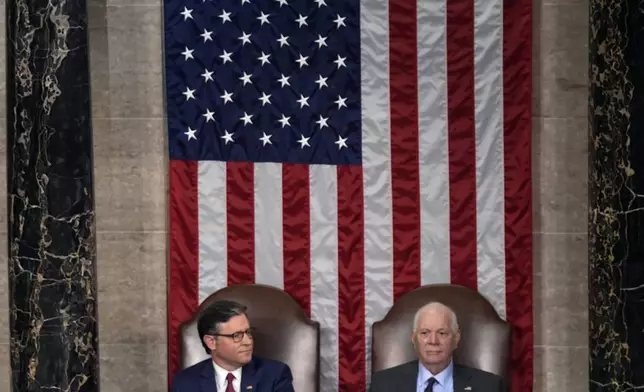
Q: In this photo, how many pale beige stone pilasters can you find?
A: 2